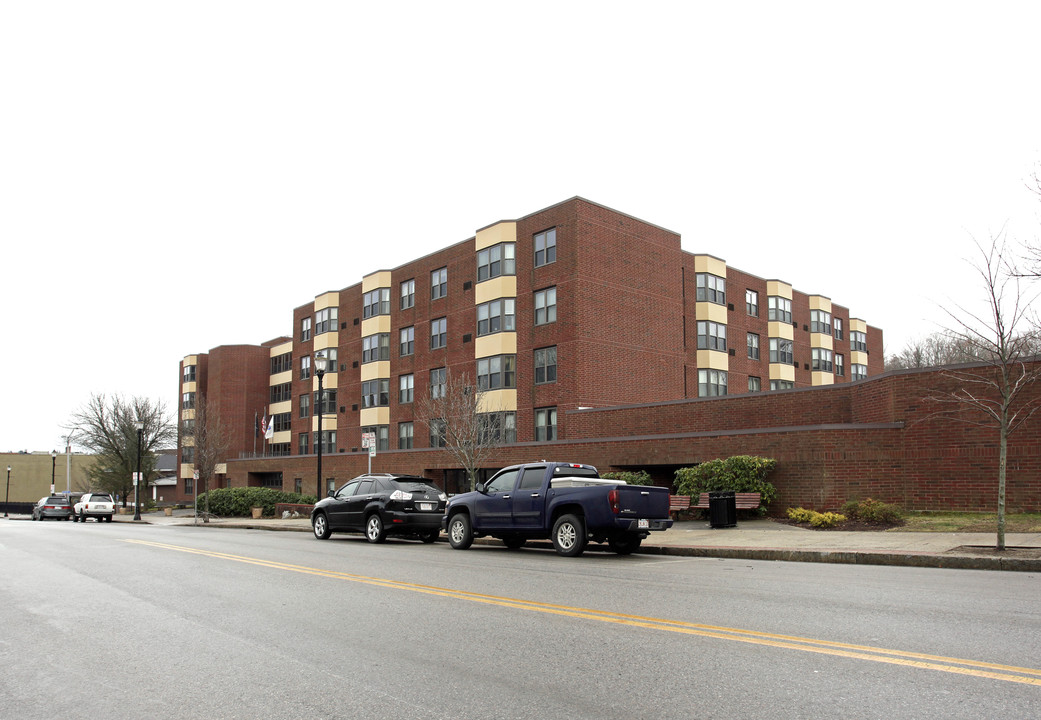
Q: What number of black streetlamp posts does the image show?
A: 4